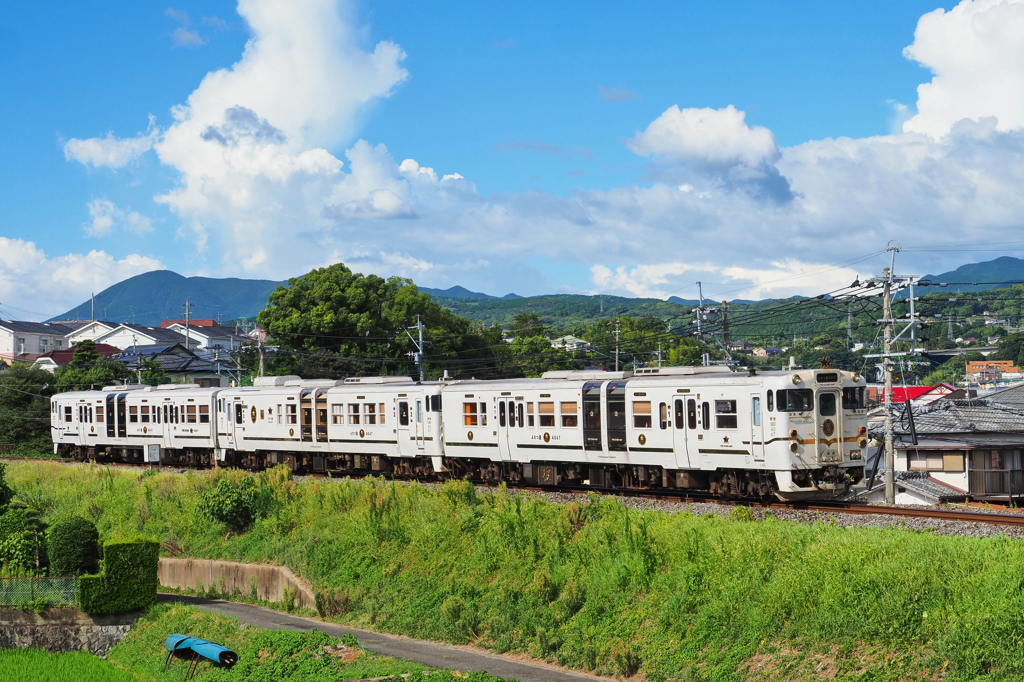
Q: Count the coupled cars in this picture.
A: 3